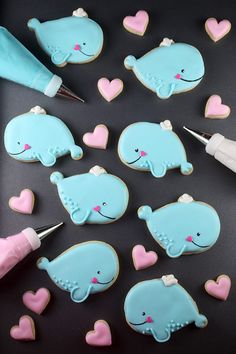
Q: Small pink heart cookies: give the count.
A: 11